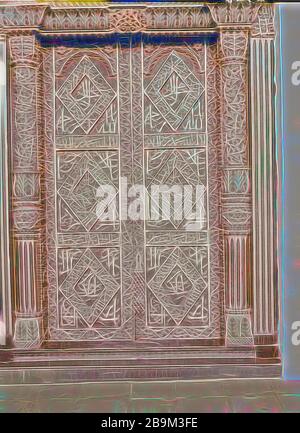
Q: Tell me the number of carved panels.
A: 6